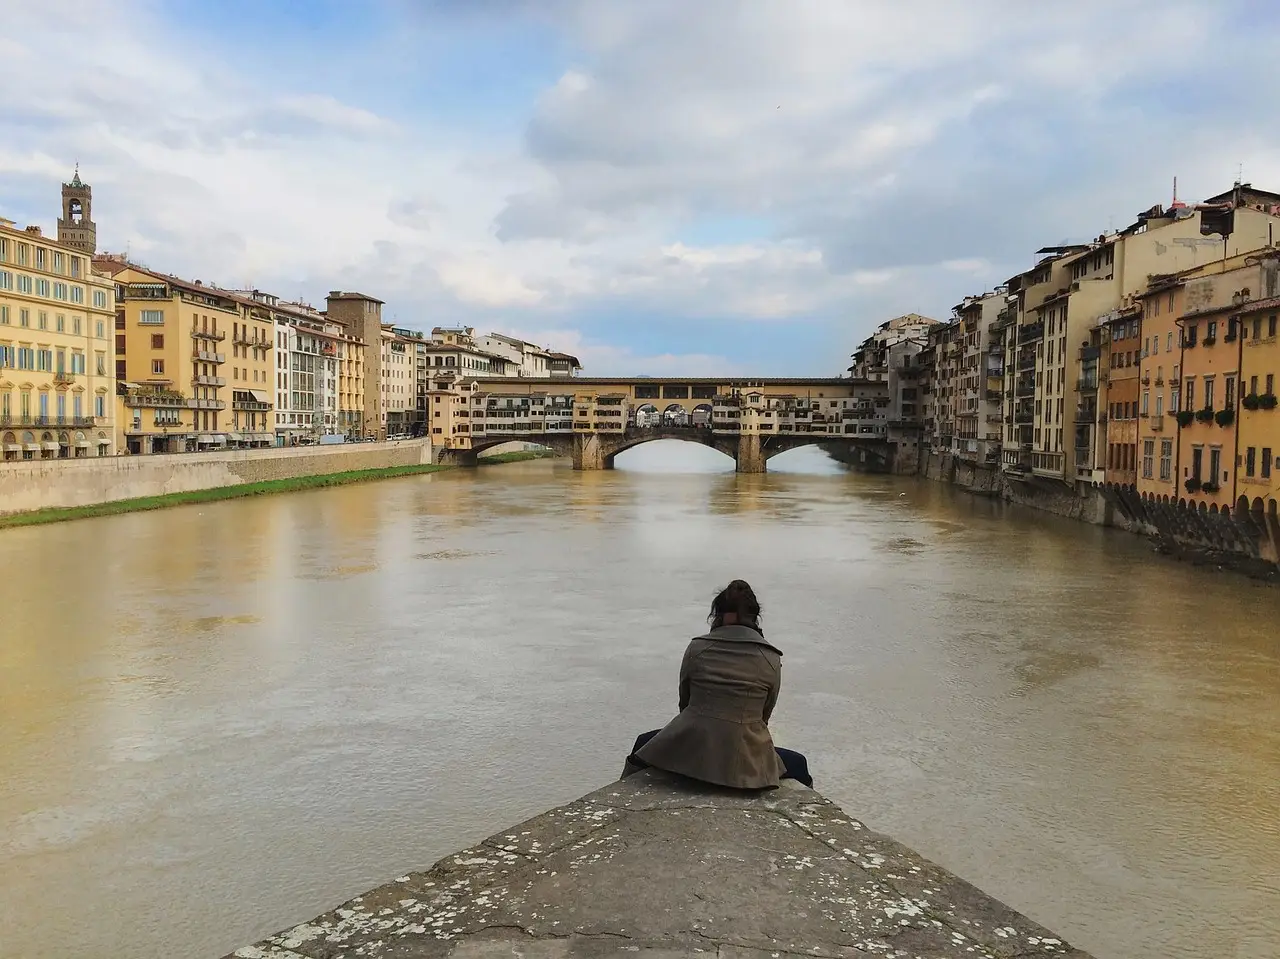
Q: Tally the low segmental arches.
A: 3